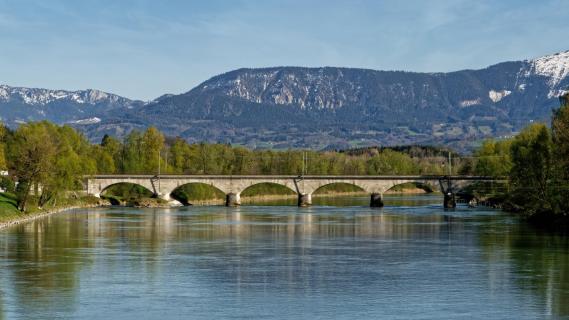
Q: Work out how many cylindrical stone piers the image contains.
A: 4